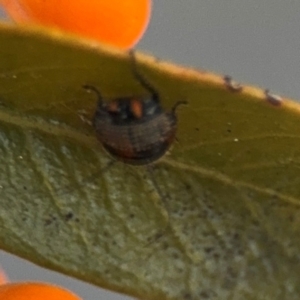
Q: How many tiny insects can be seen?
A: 1